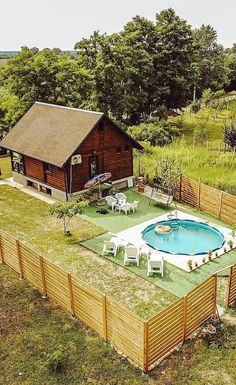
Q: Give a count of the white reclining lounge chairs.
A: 3